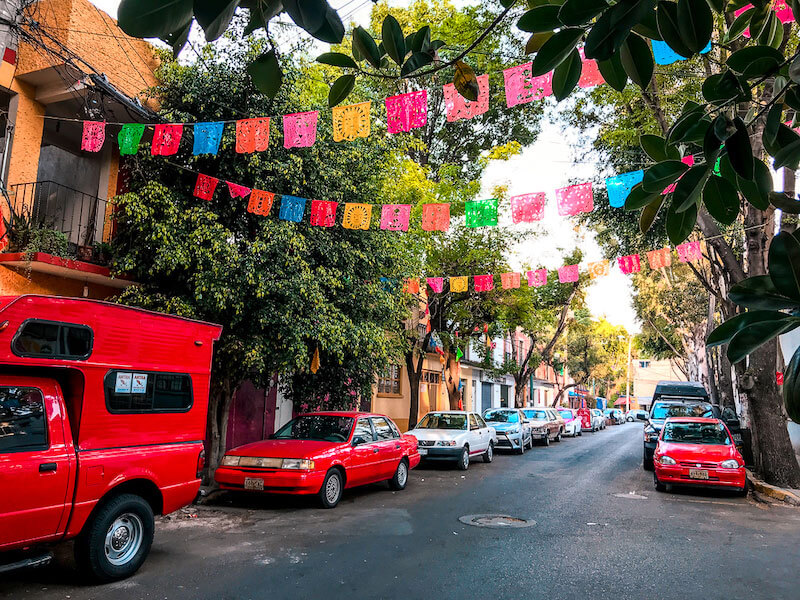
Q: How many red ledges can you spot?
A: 1